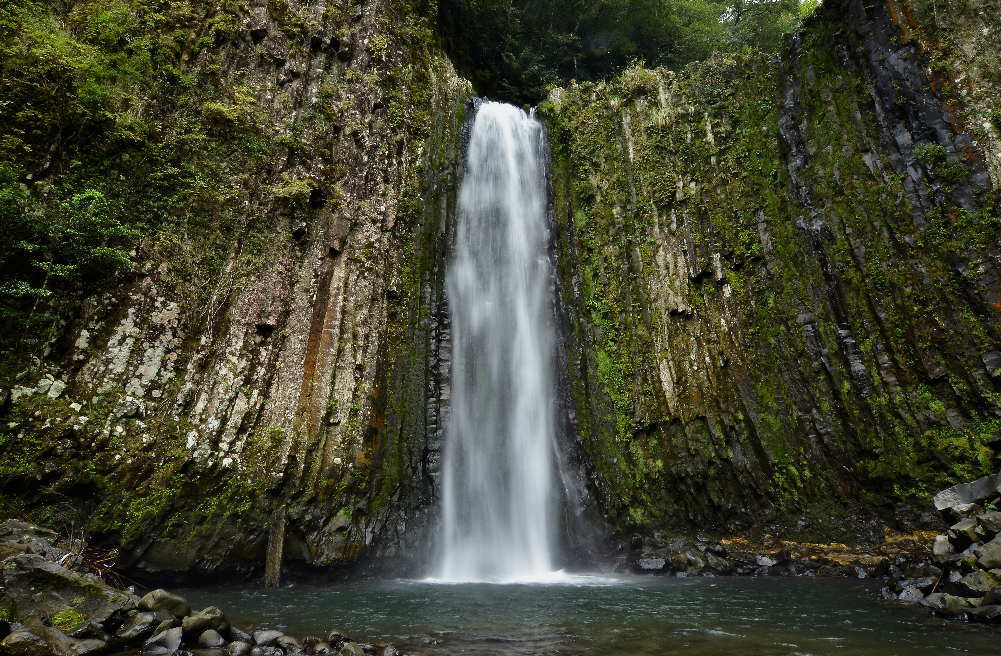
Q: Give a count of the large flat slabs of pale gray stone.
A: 1